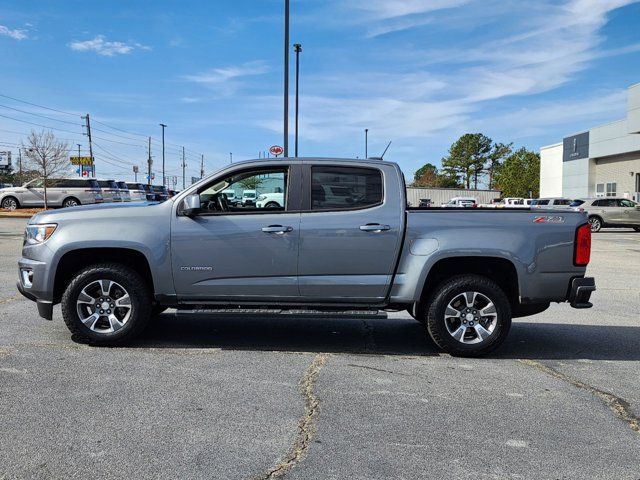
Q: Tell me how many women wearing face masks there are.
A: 0